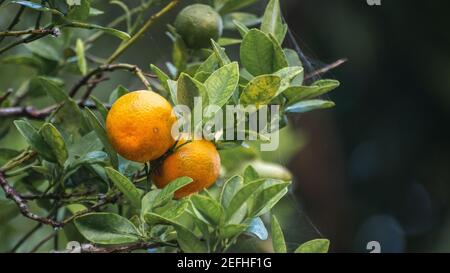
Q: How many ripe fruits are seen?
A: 2